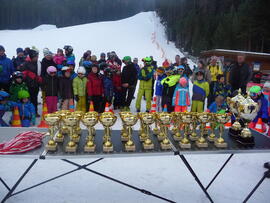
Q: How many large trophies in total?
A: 2